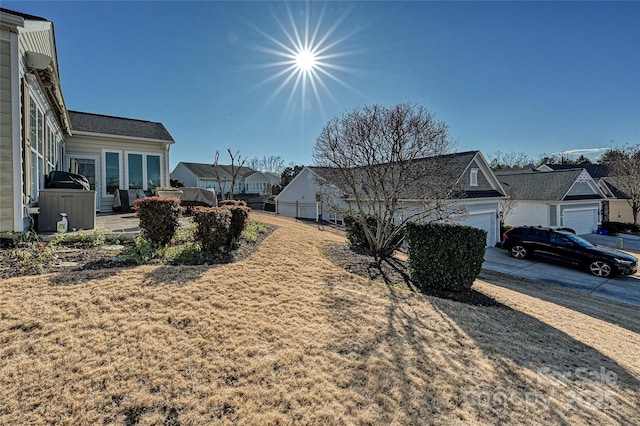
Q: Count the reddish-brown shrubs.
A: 3